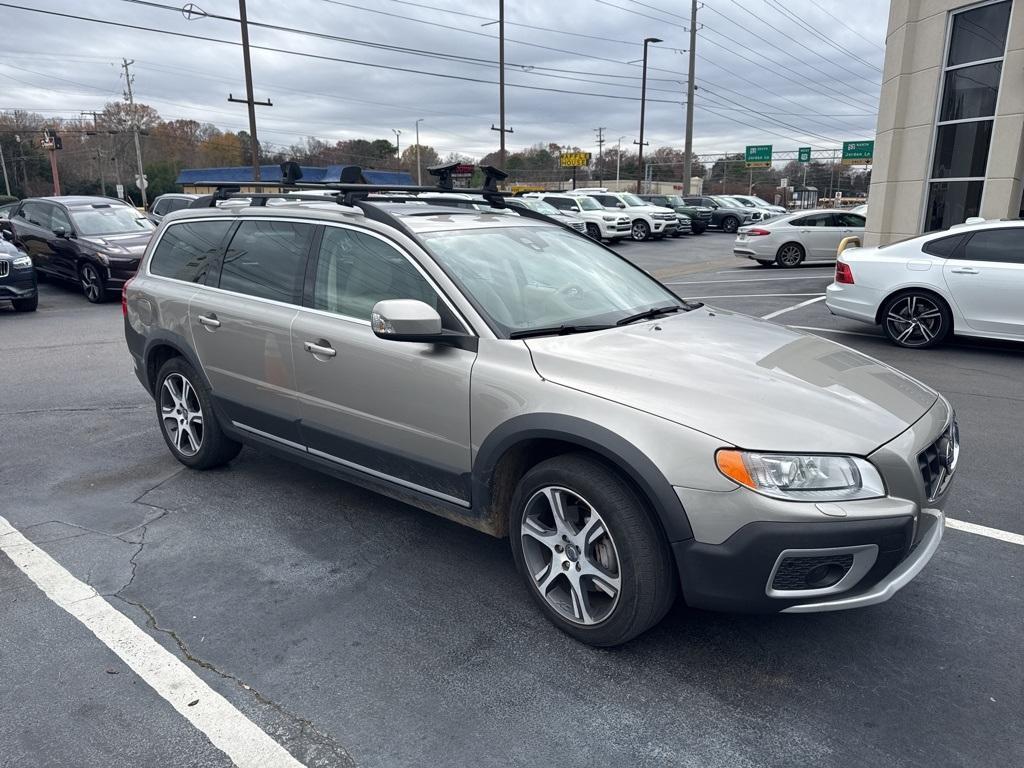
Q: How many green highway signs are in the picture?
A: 3